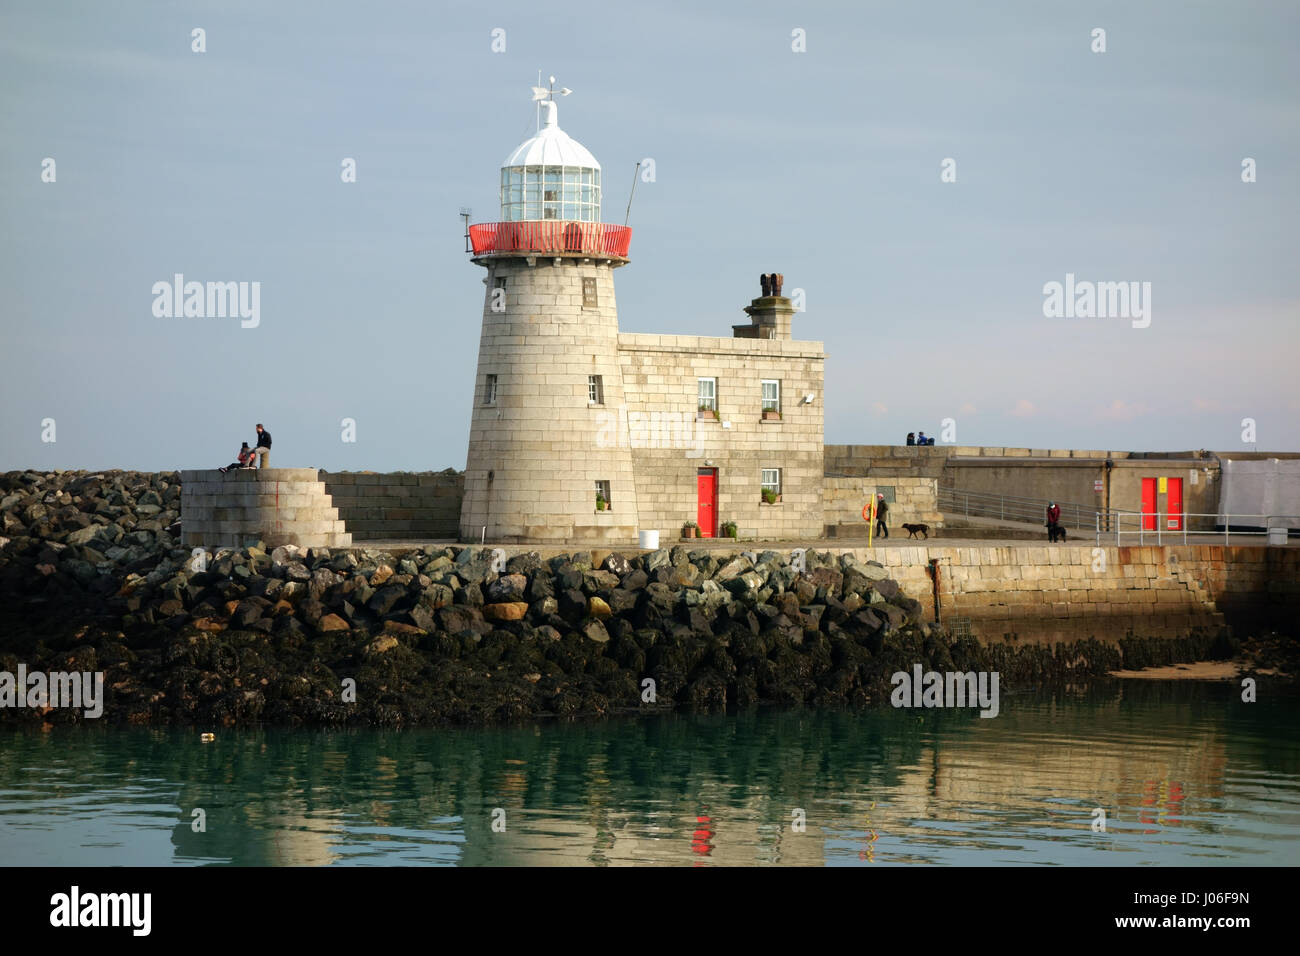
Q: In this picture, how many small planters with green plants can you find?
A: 6